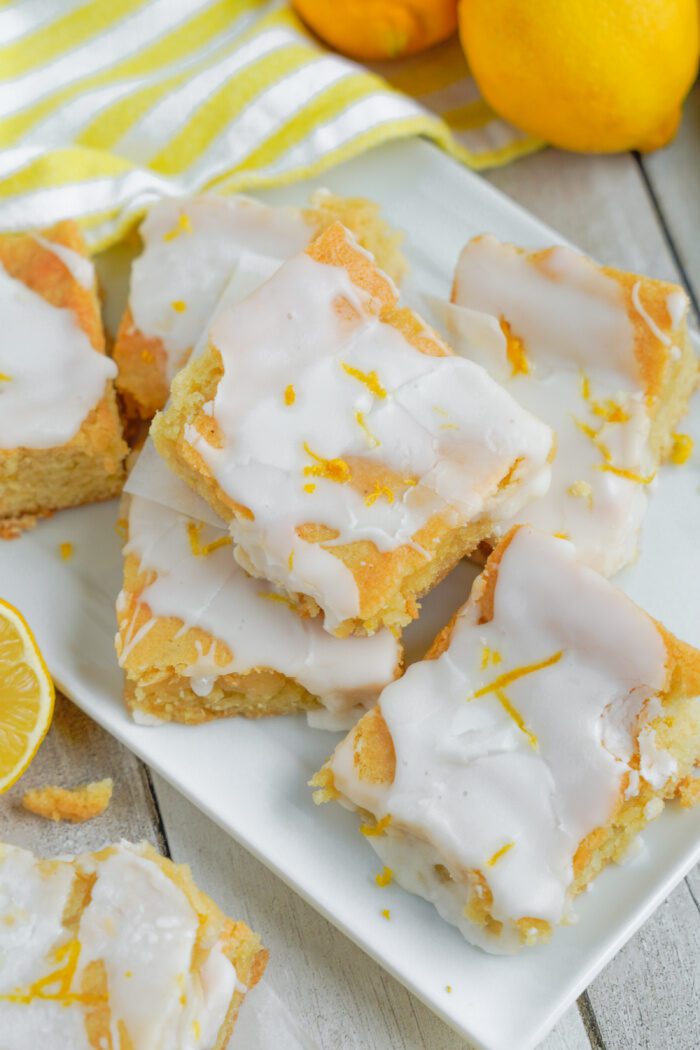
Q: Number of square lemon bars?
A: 7